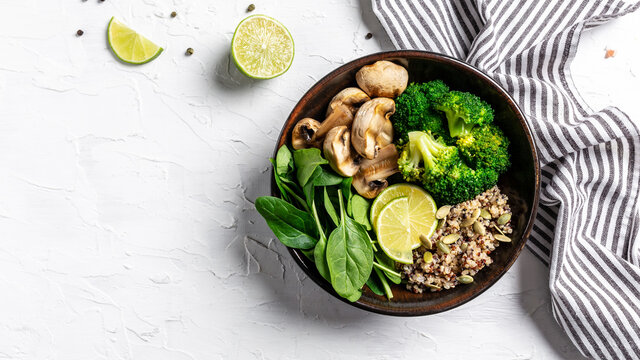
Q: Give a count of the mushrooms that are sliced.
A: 5